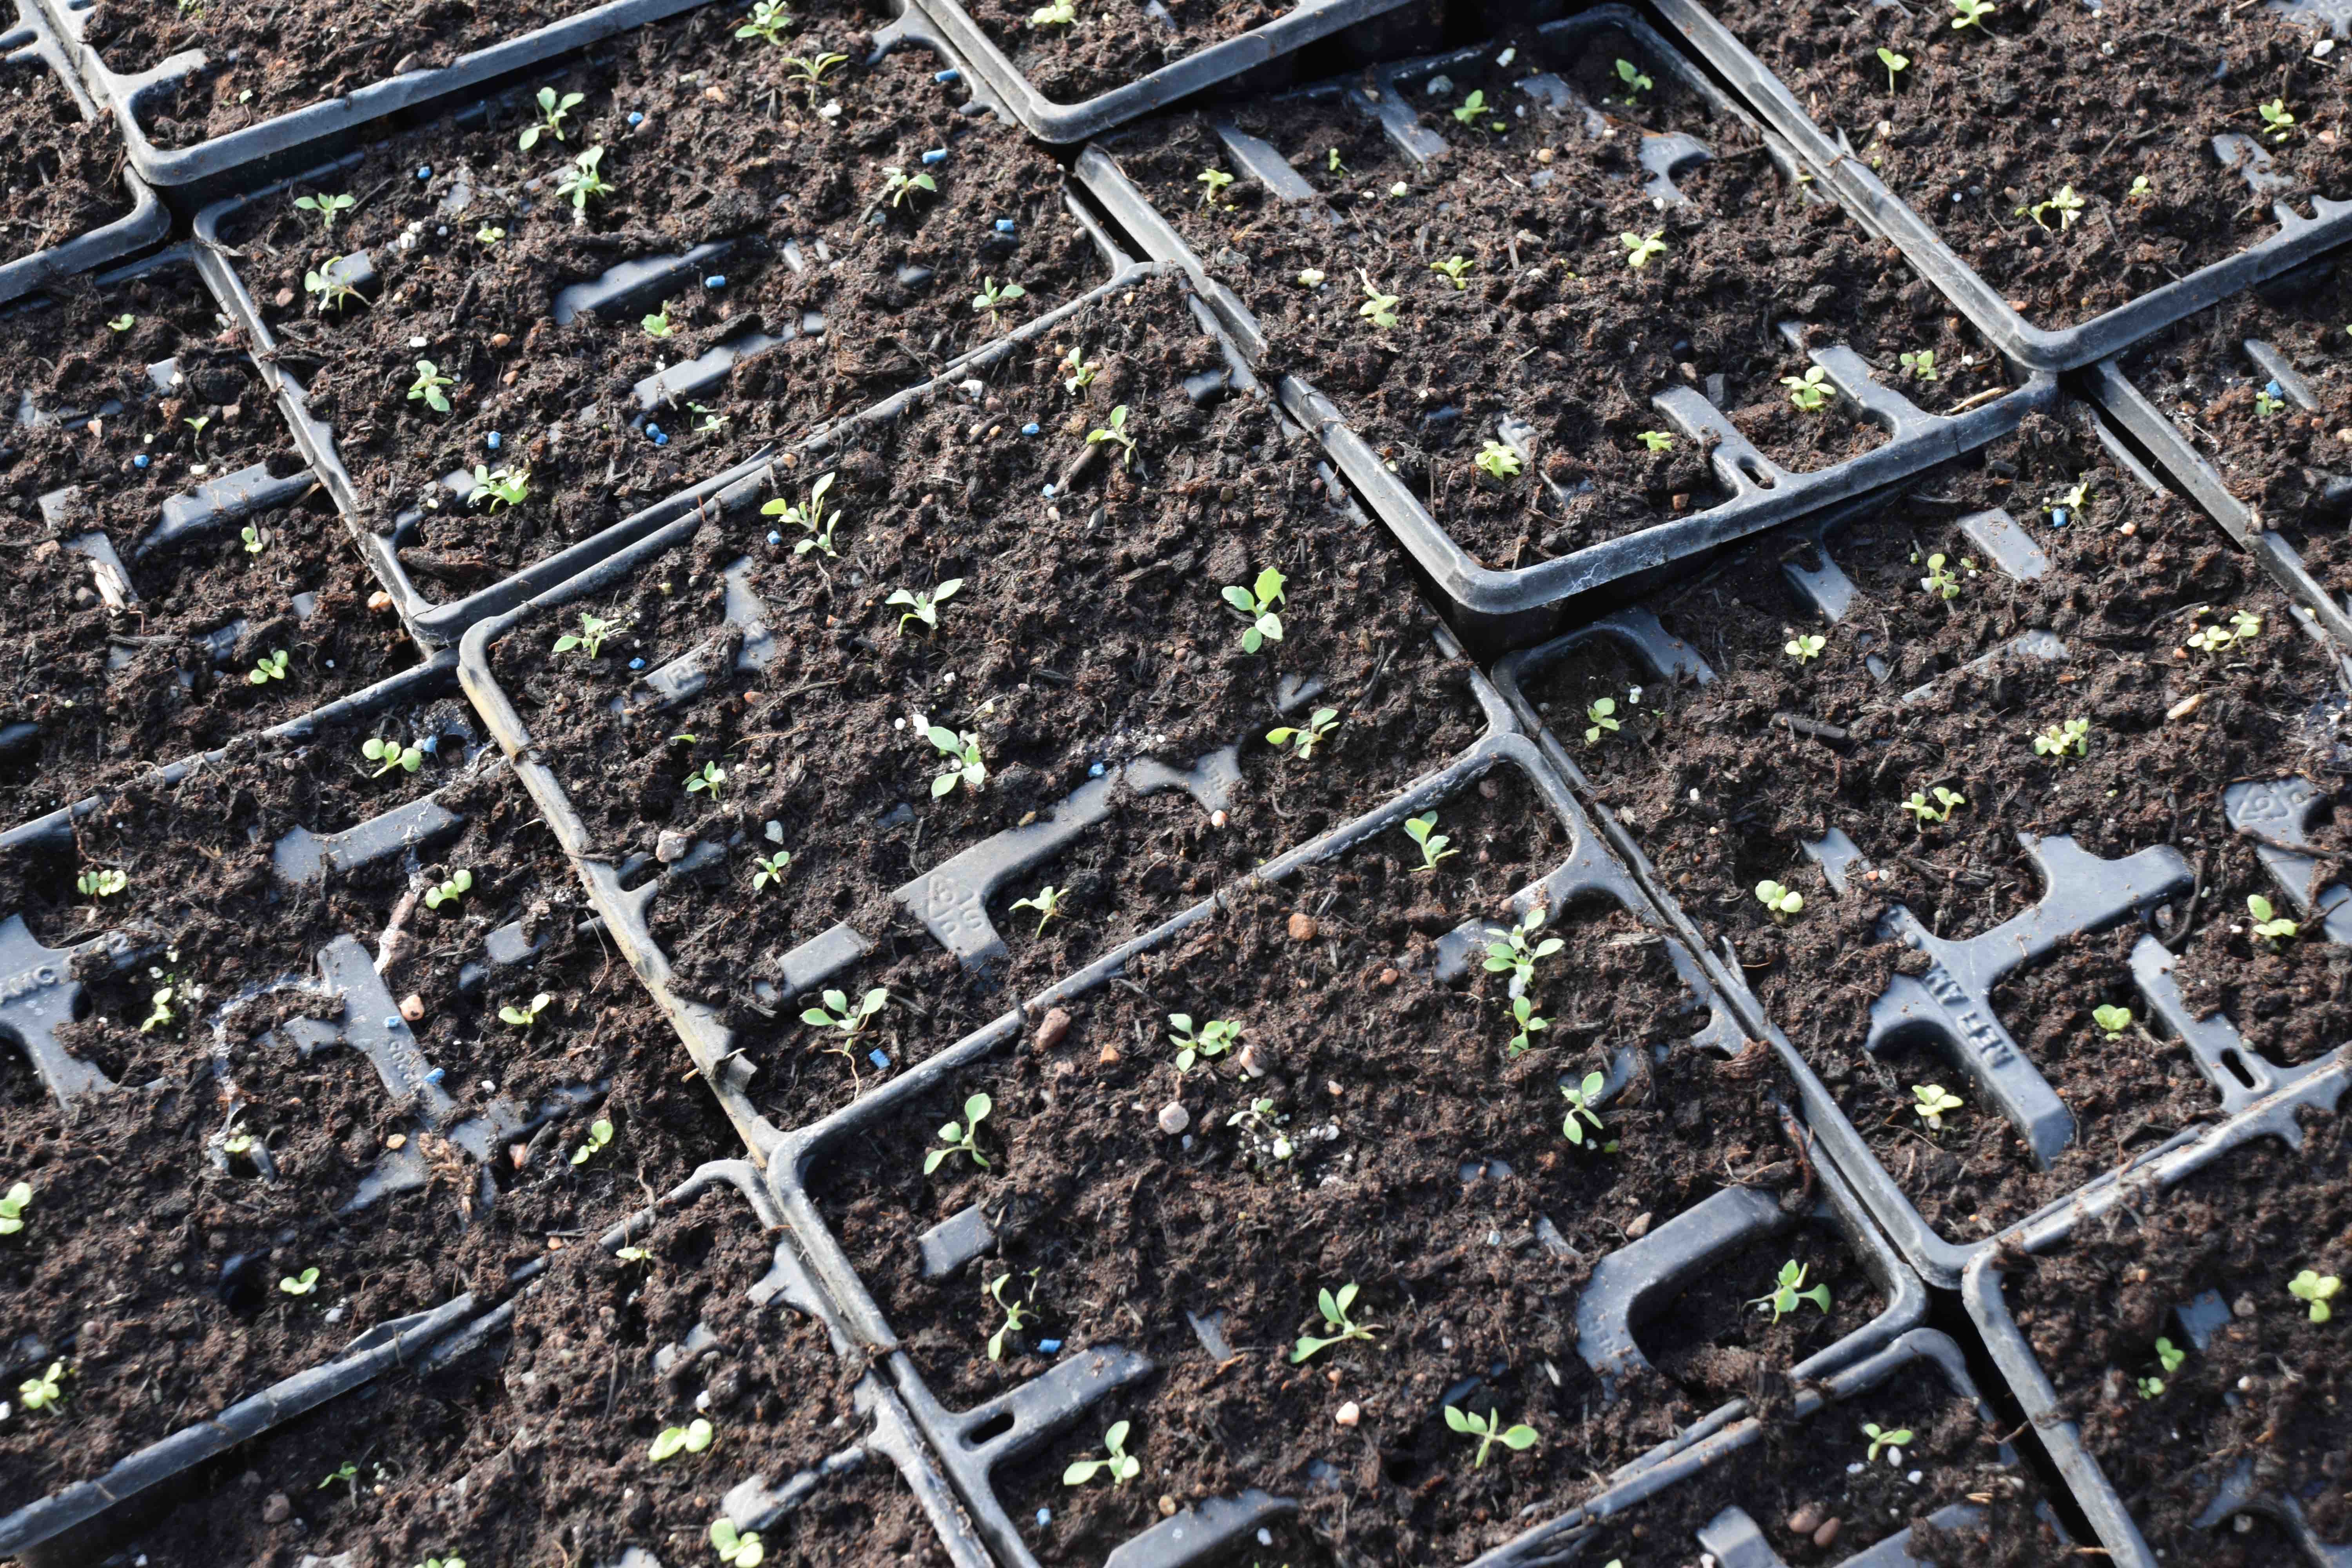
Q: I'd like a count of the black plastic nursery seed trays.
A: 15